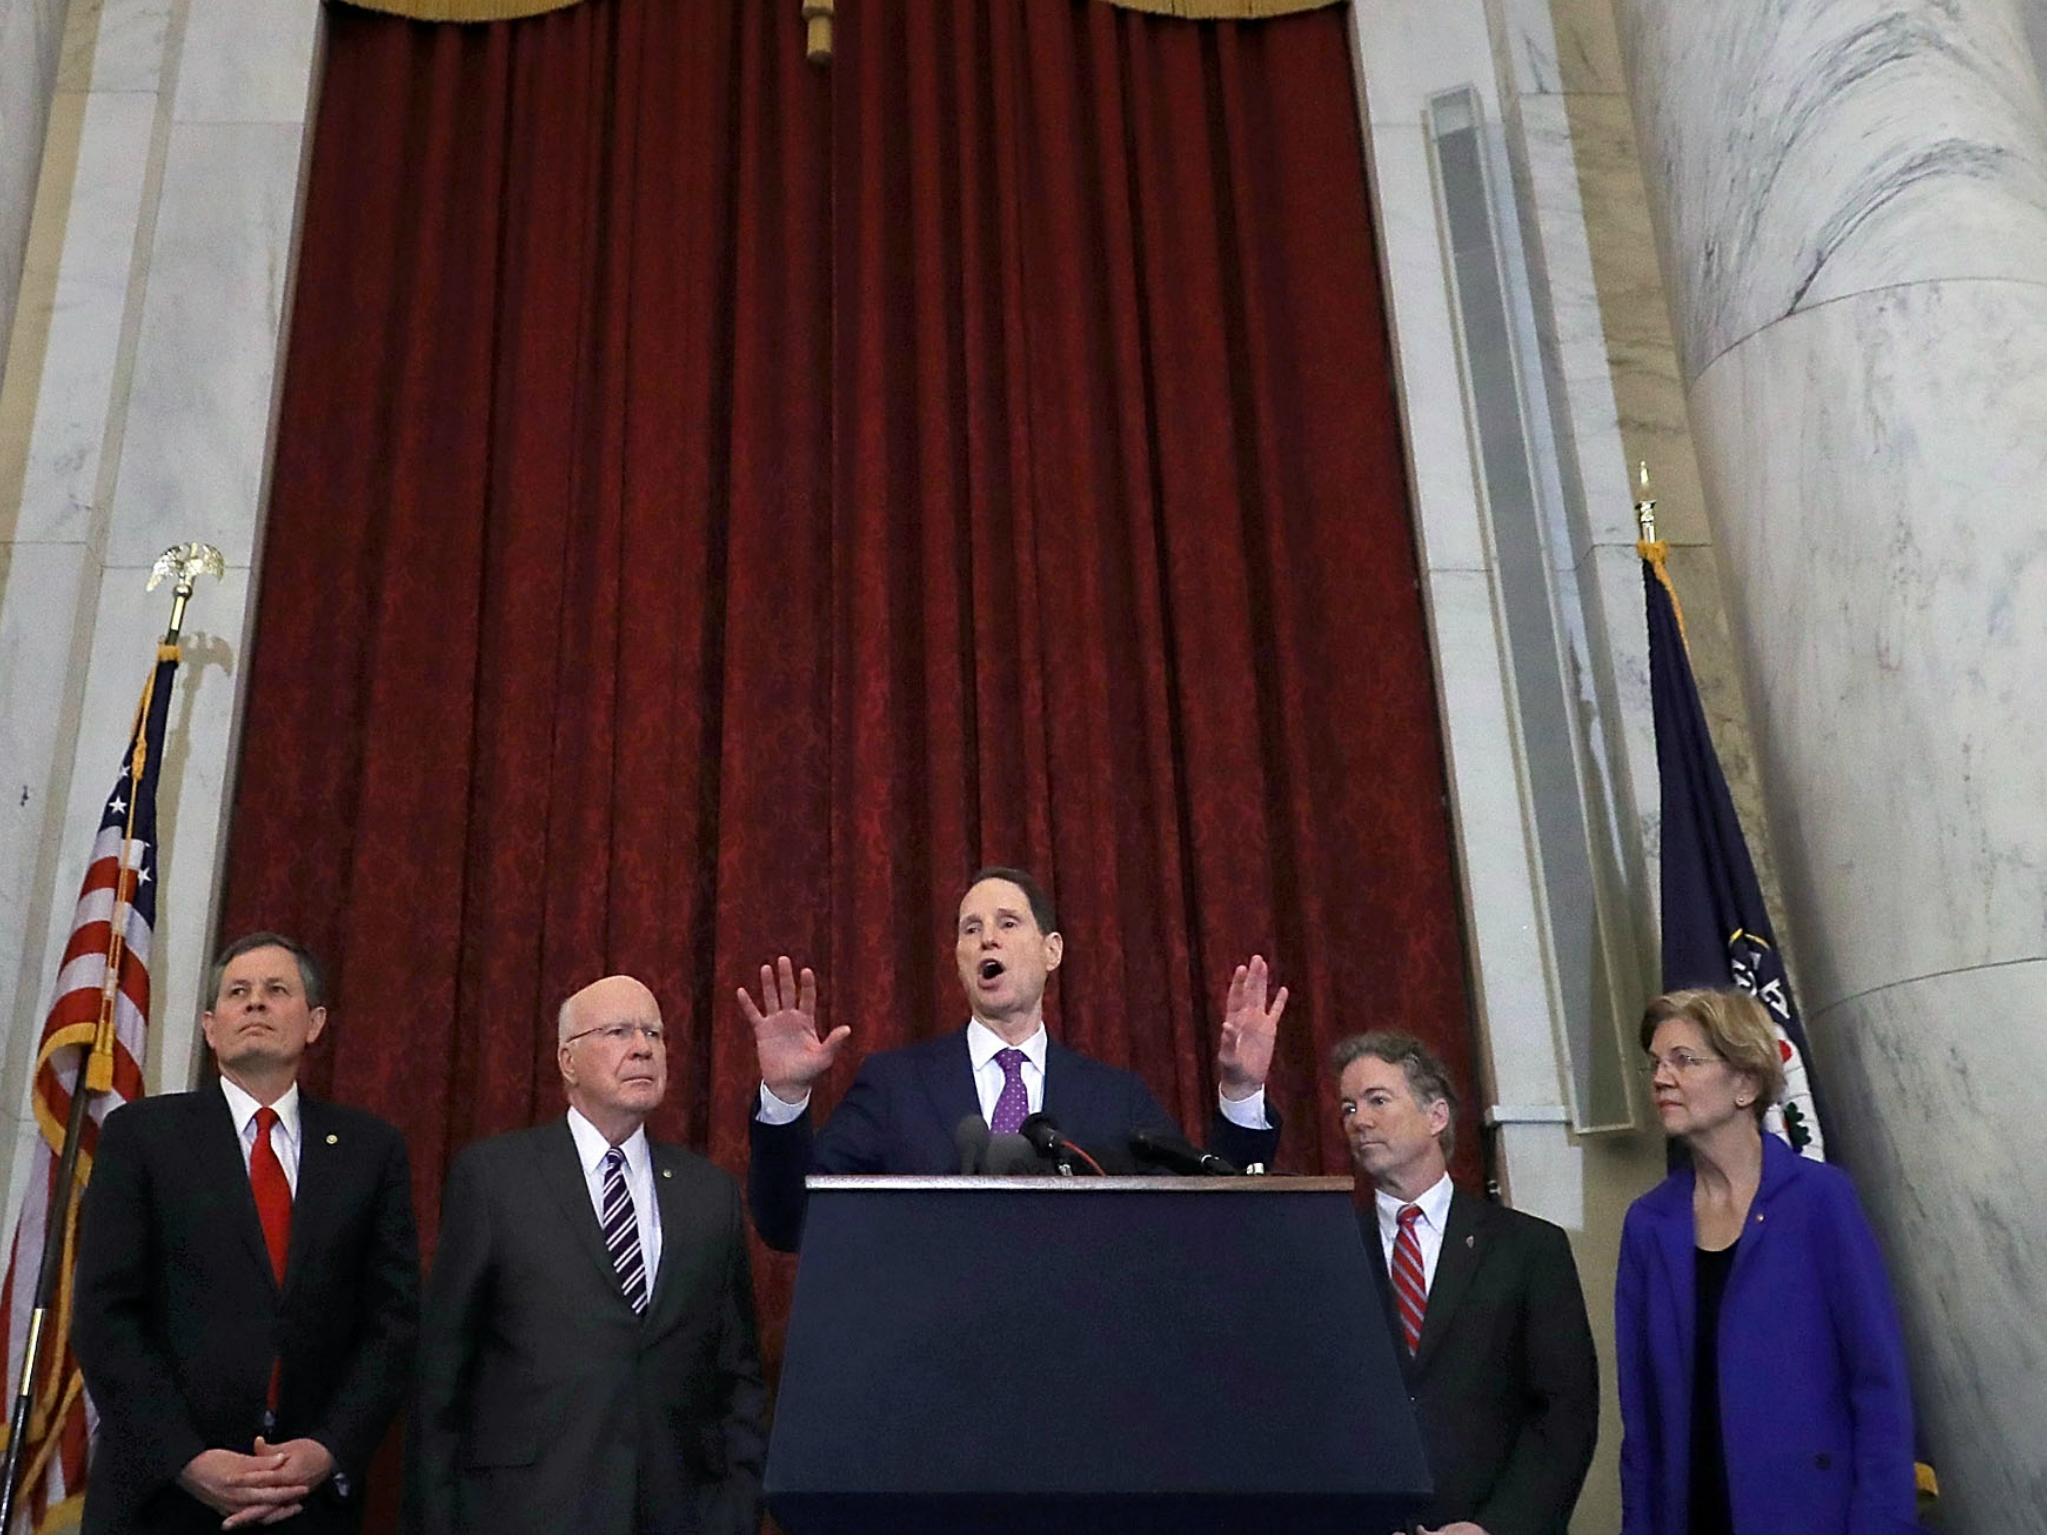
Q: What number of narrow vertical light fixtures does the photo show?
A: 1